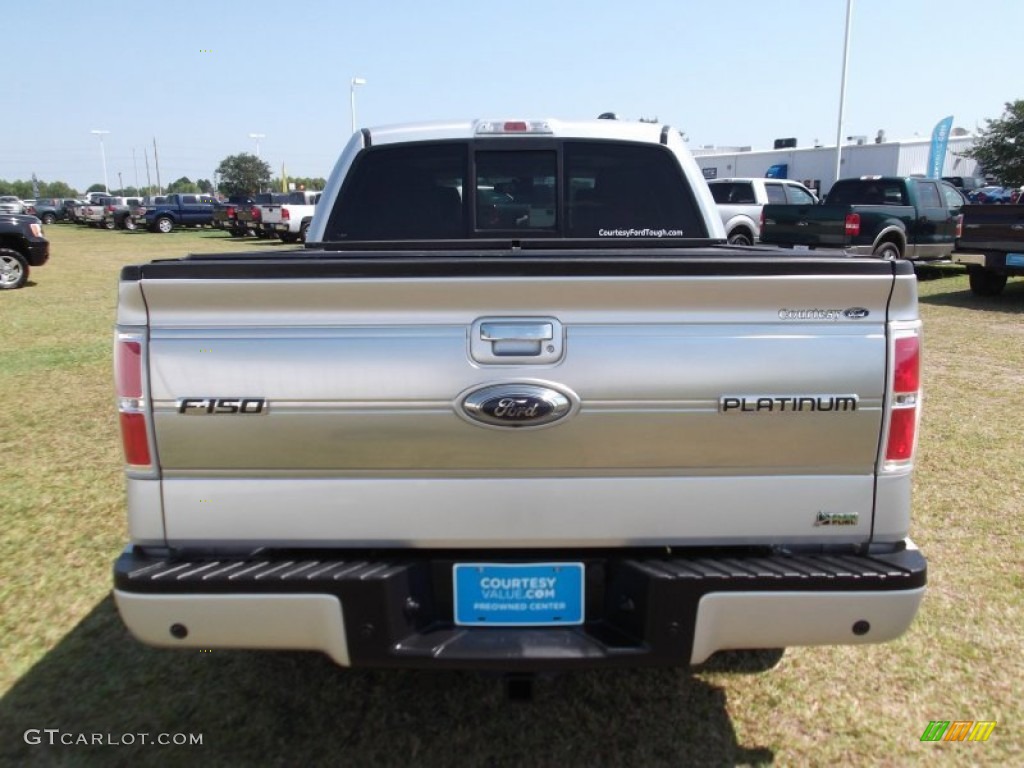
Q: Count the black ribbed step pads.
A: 2